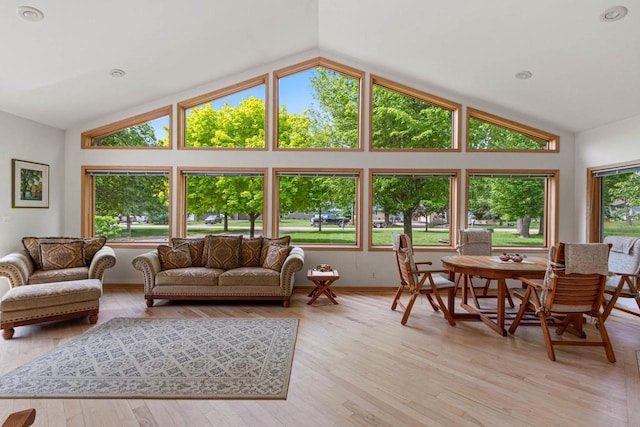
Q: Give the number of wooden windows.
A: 11